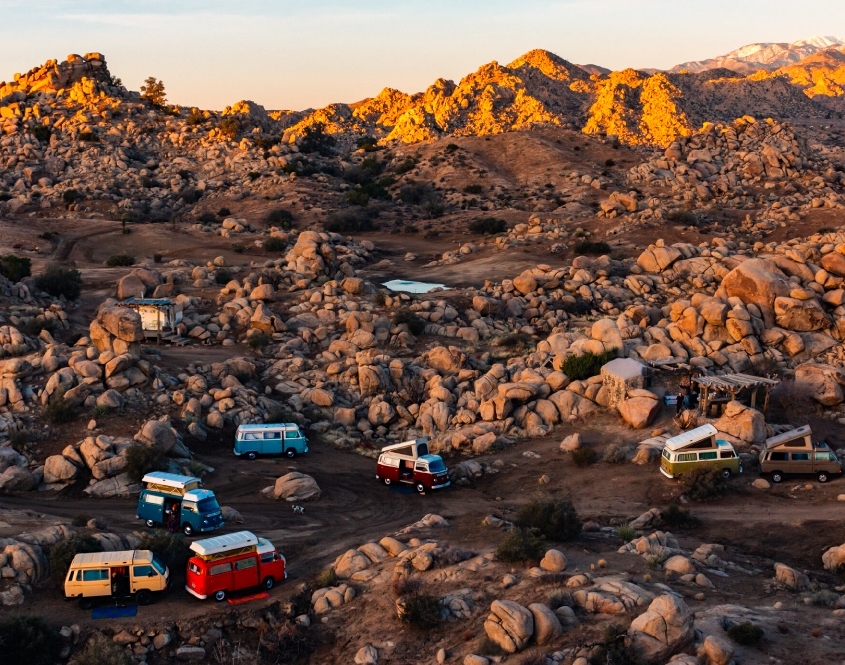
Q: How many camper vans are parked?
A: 7